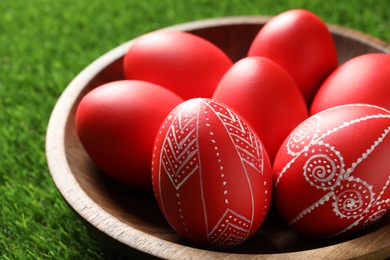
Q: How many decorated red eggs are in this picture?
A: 2